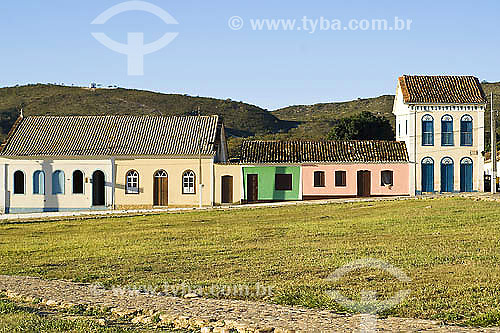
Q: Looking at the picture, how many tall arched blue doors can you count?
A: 3